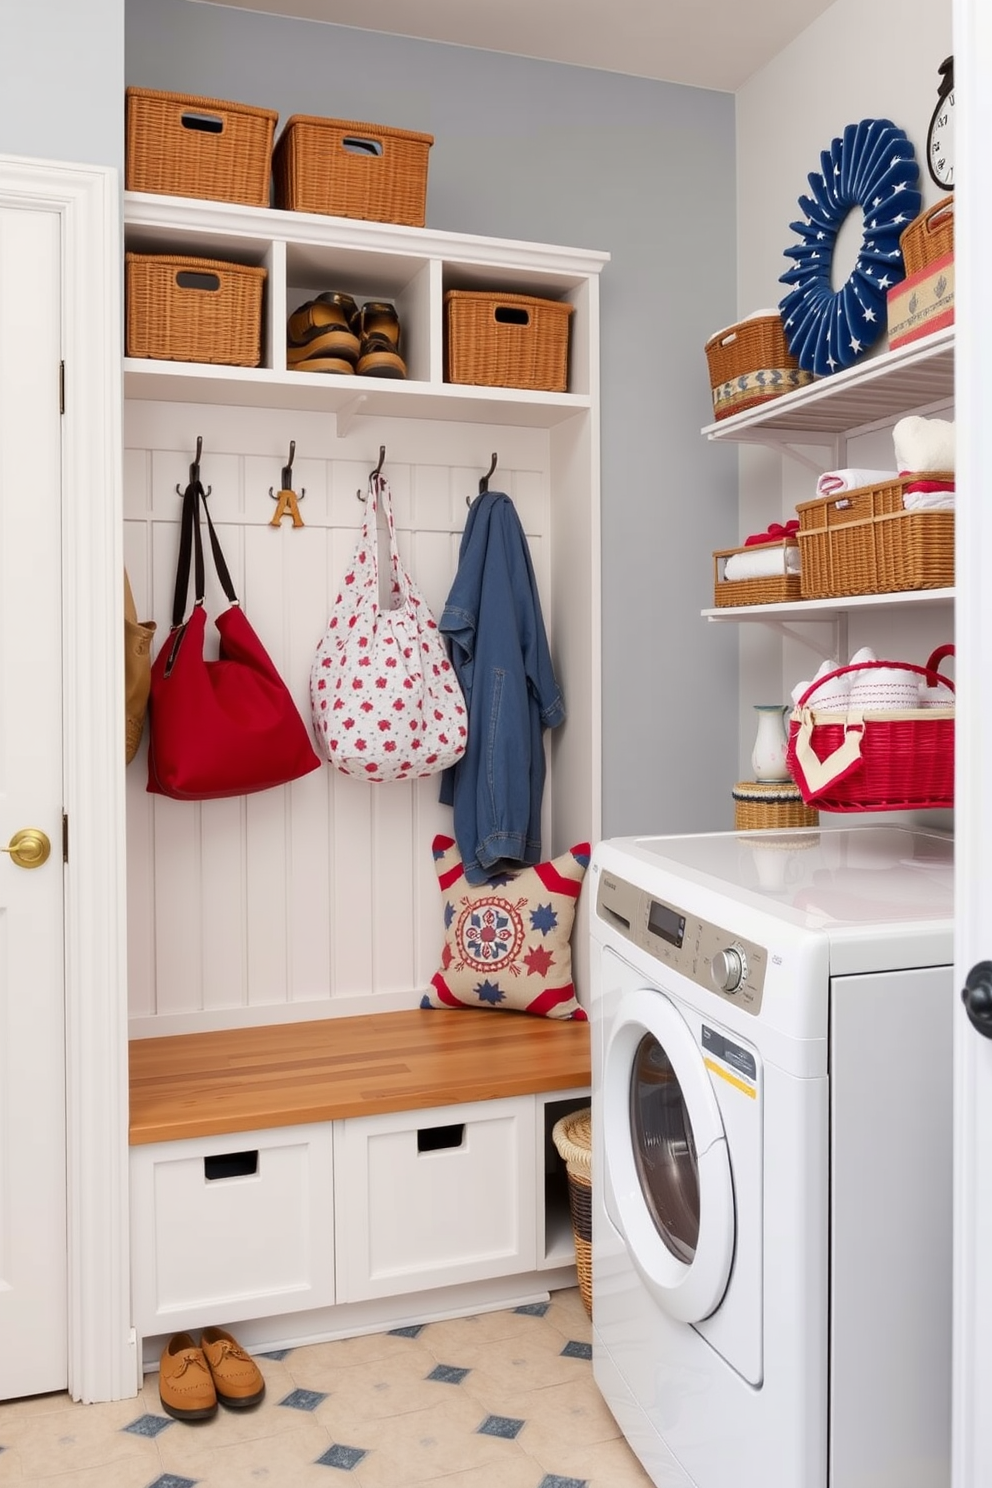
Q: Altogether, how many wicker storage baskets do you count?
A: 11